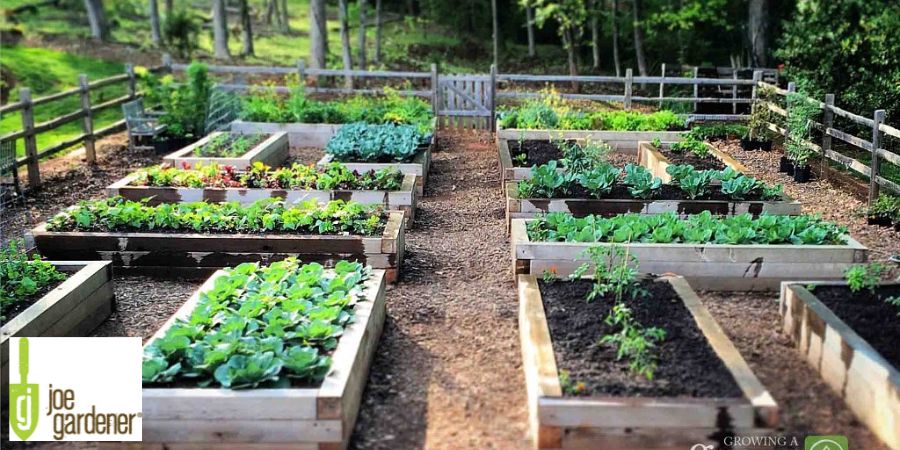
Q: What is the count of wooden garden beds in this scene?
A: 14